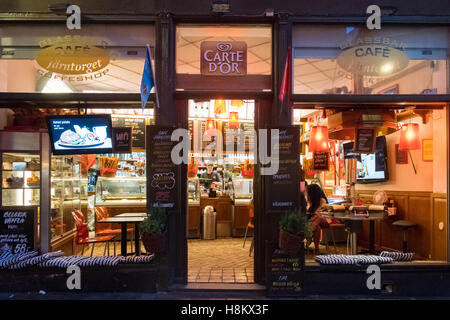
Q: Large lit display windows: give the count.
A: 2